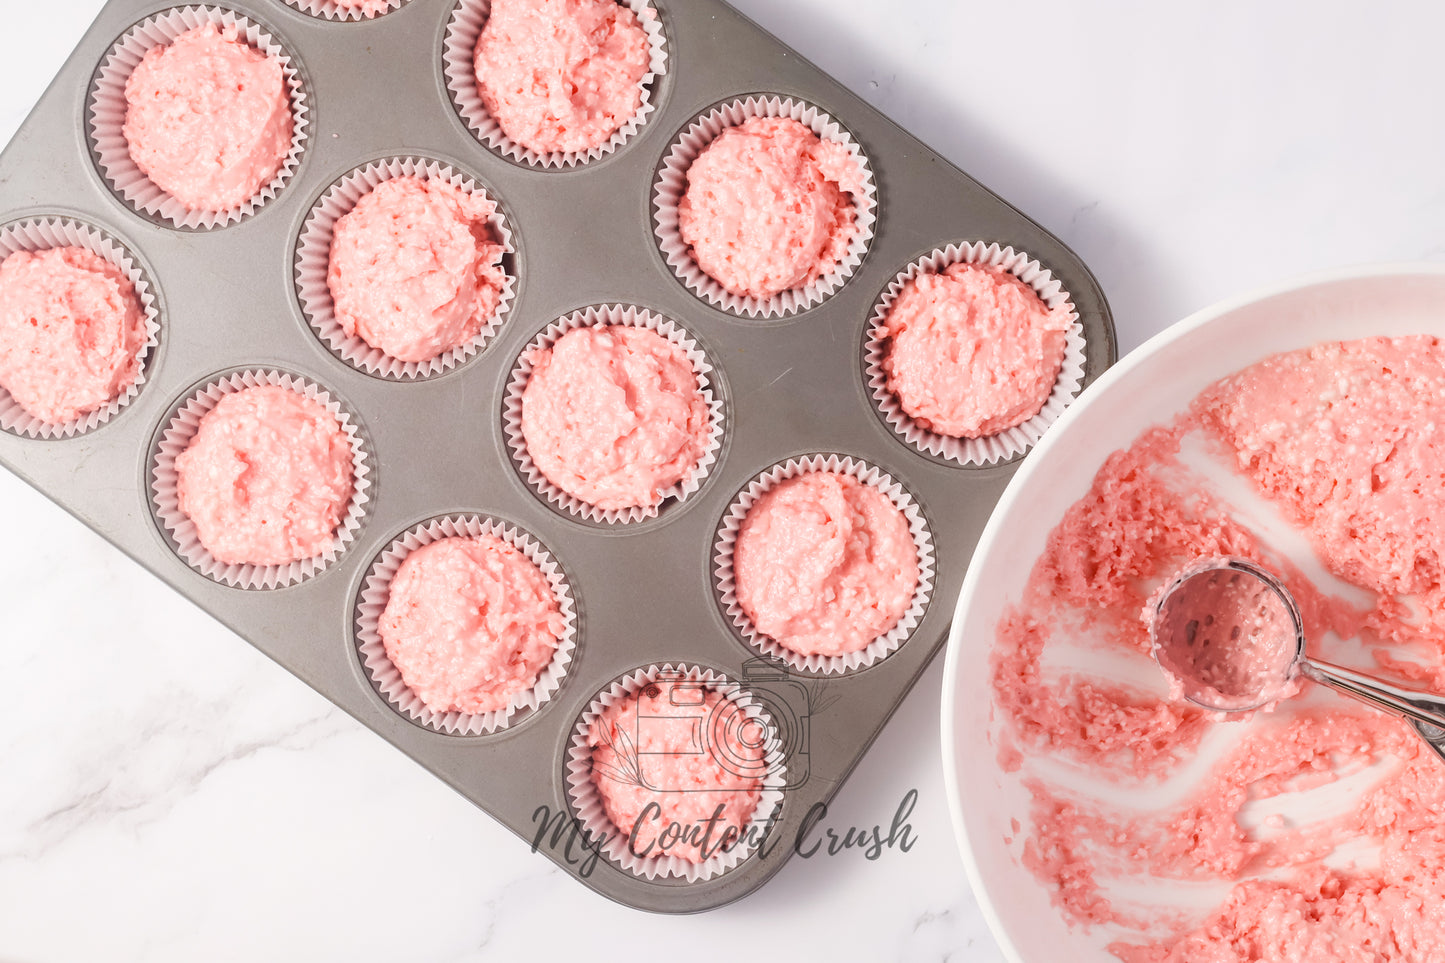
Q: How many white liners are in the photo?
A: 12